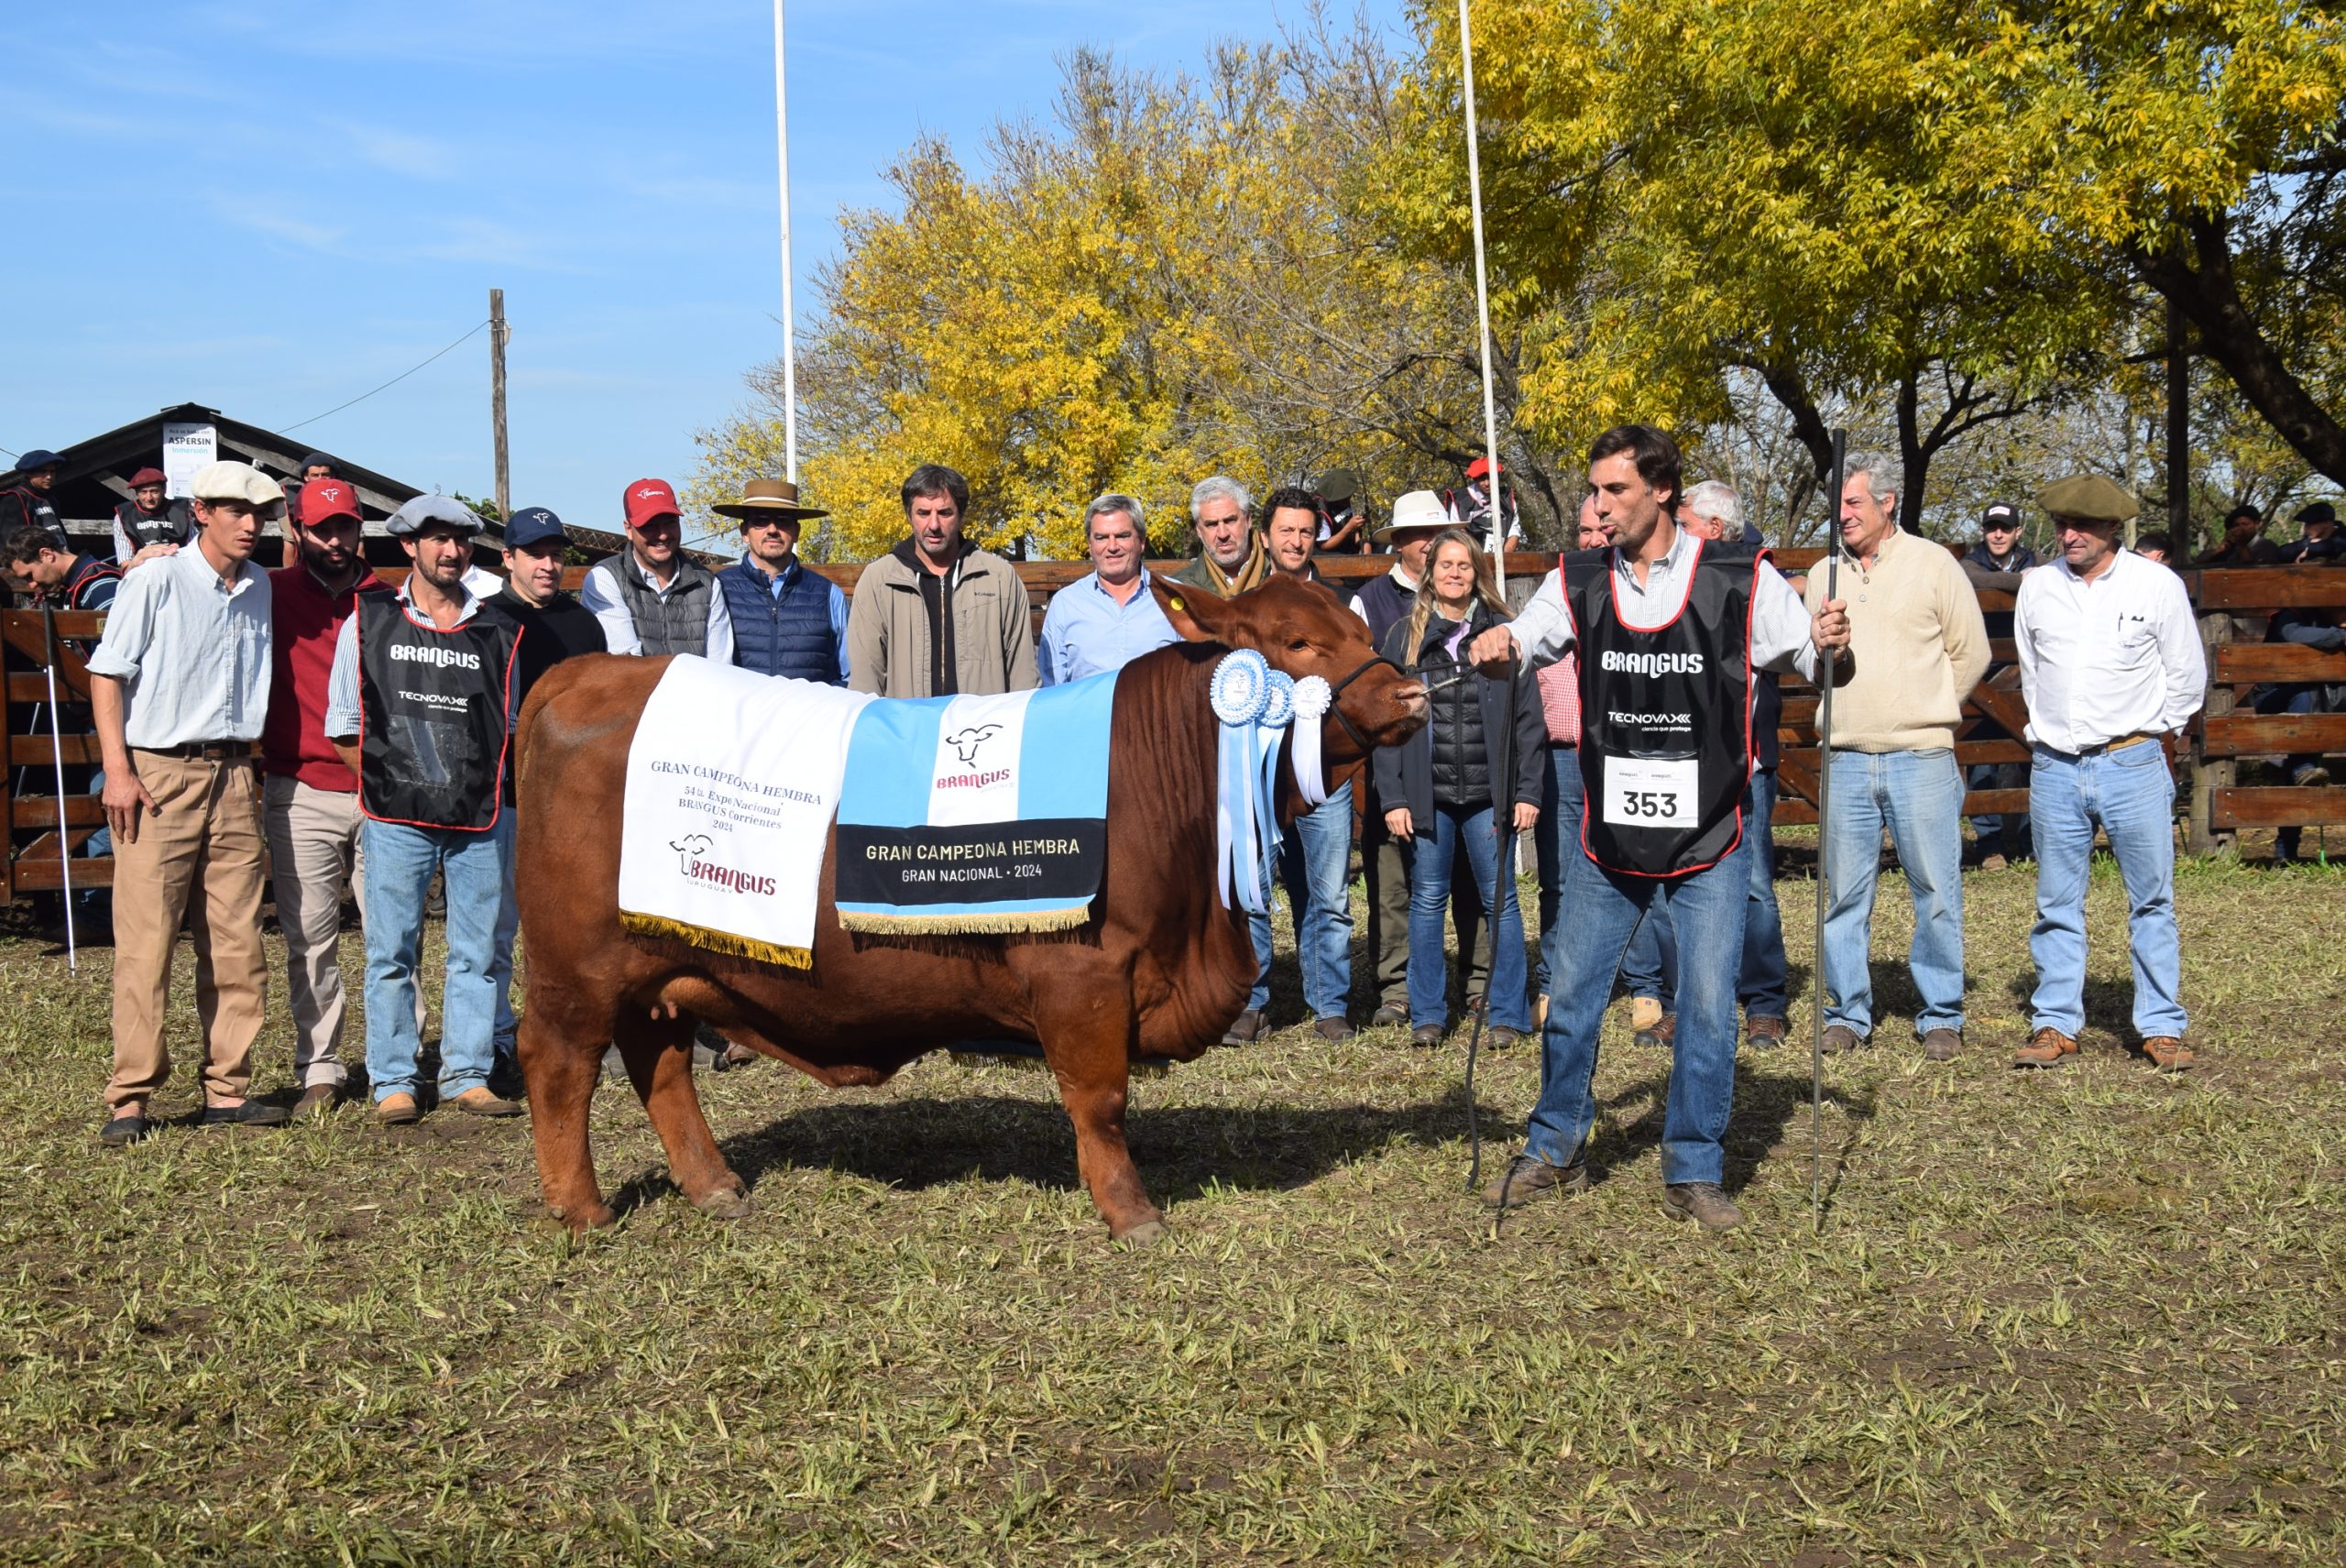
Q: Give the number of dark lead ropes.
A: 1